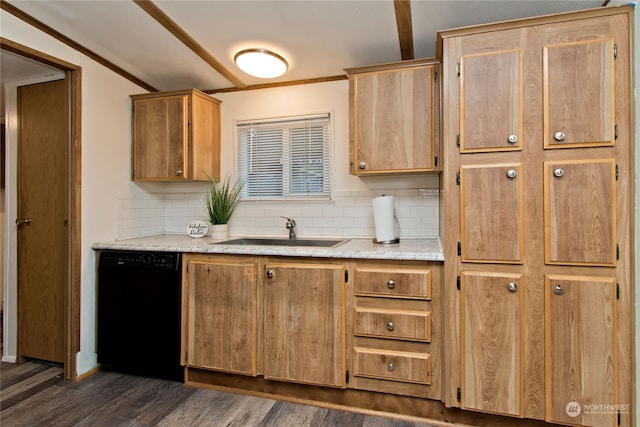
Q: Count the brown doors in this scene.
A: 11